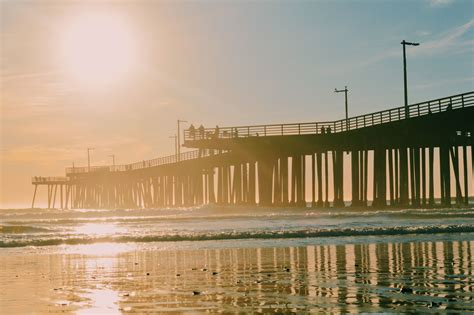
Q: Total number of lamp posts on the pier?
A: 6